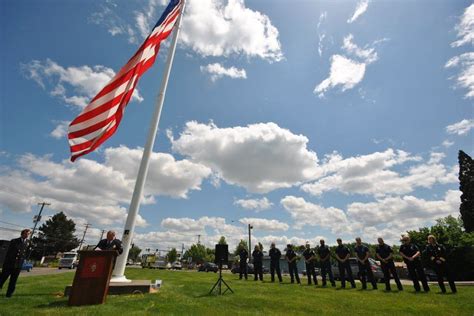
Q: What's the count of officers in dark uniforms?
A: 13